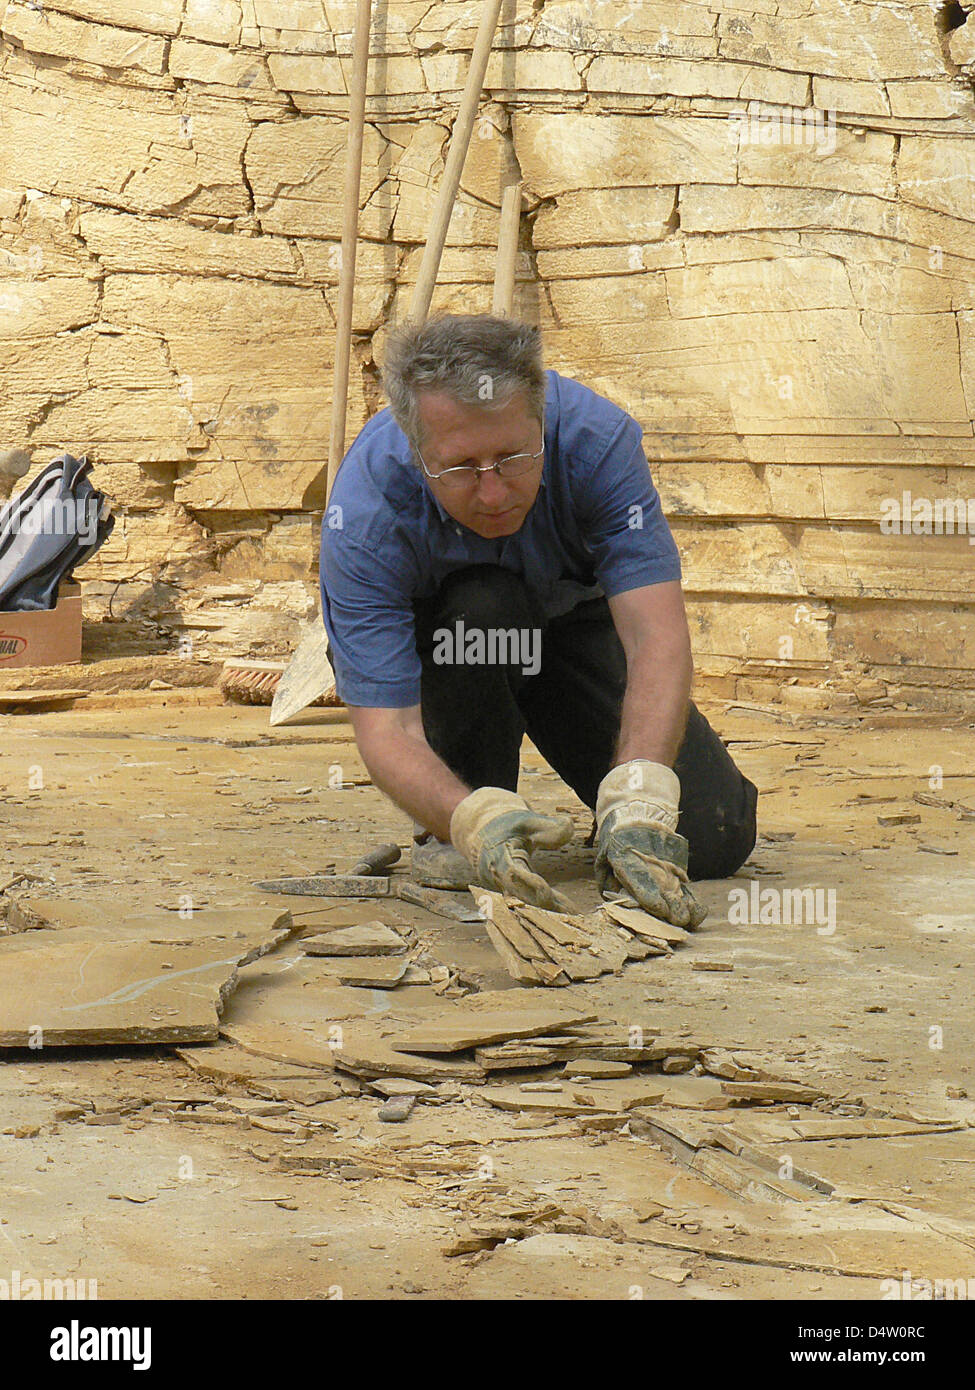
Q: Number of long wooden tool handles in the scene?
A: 3